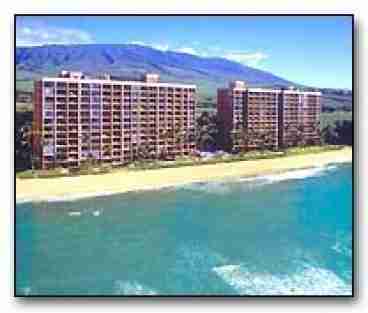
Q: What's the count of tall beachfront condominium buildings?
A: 2